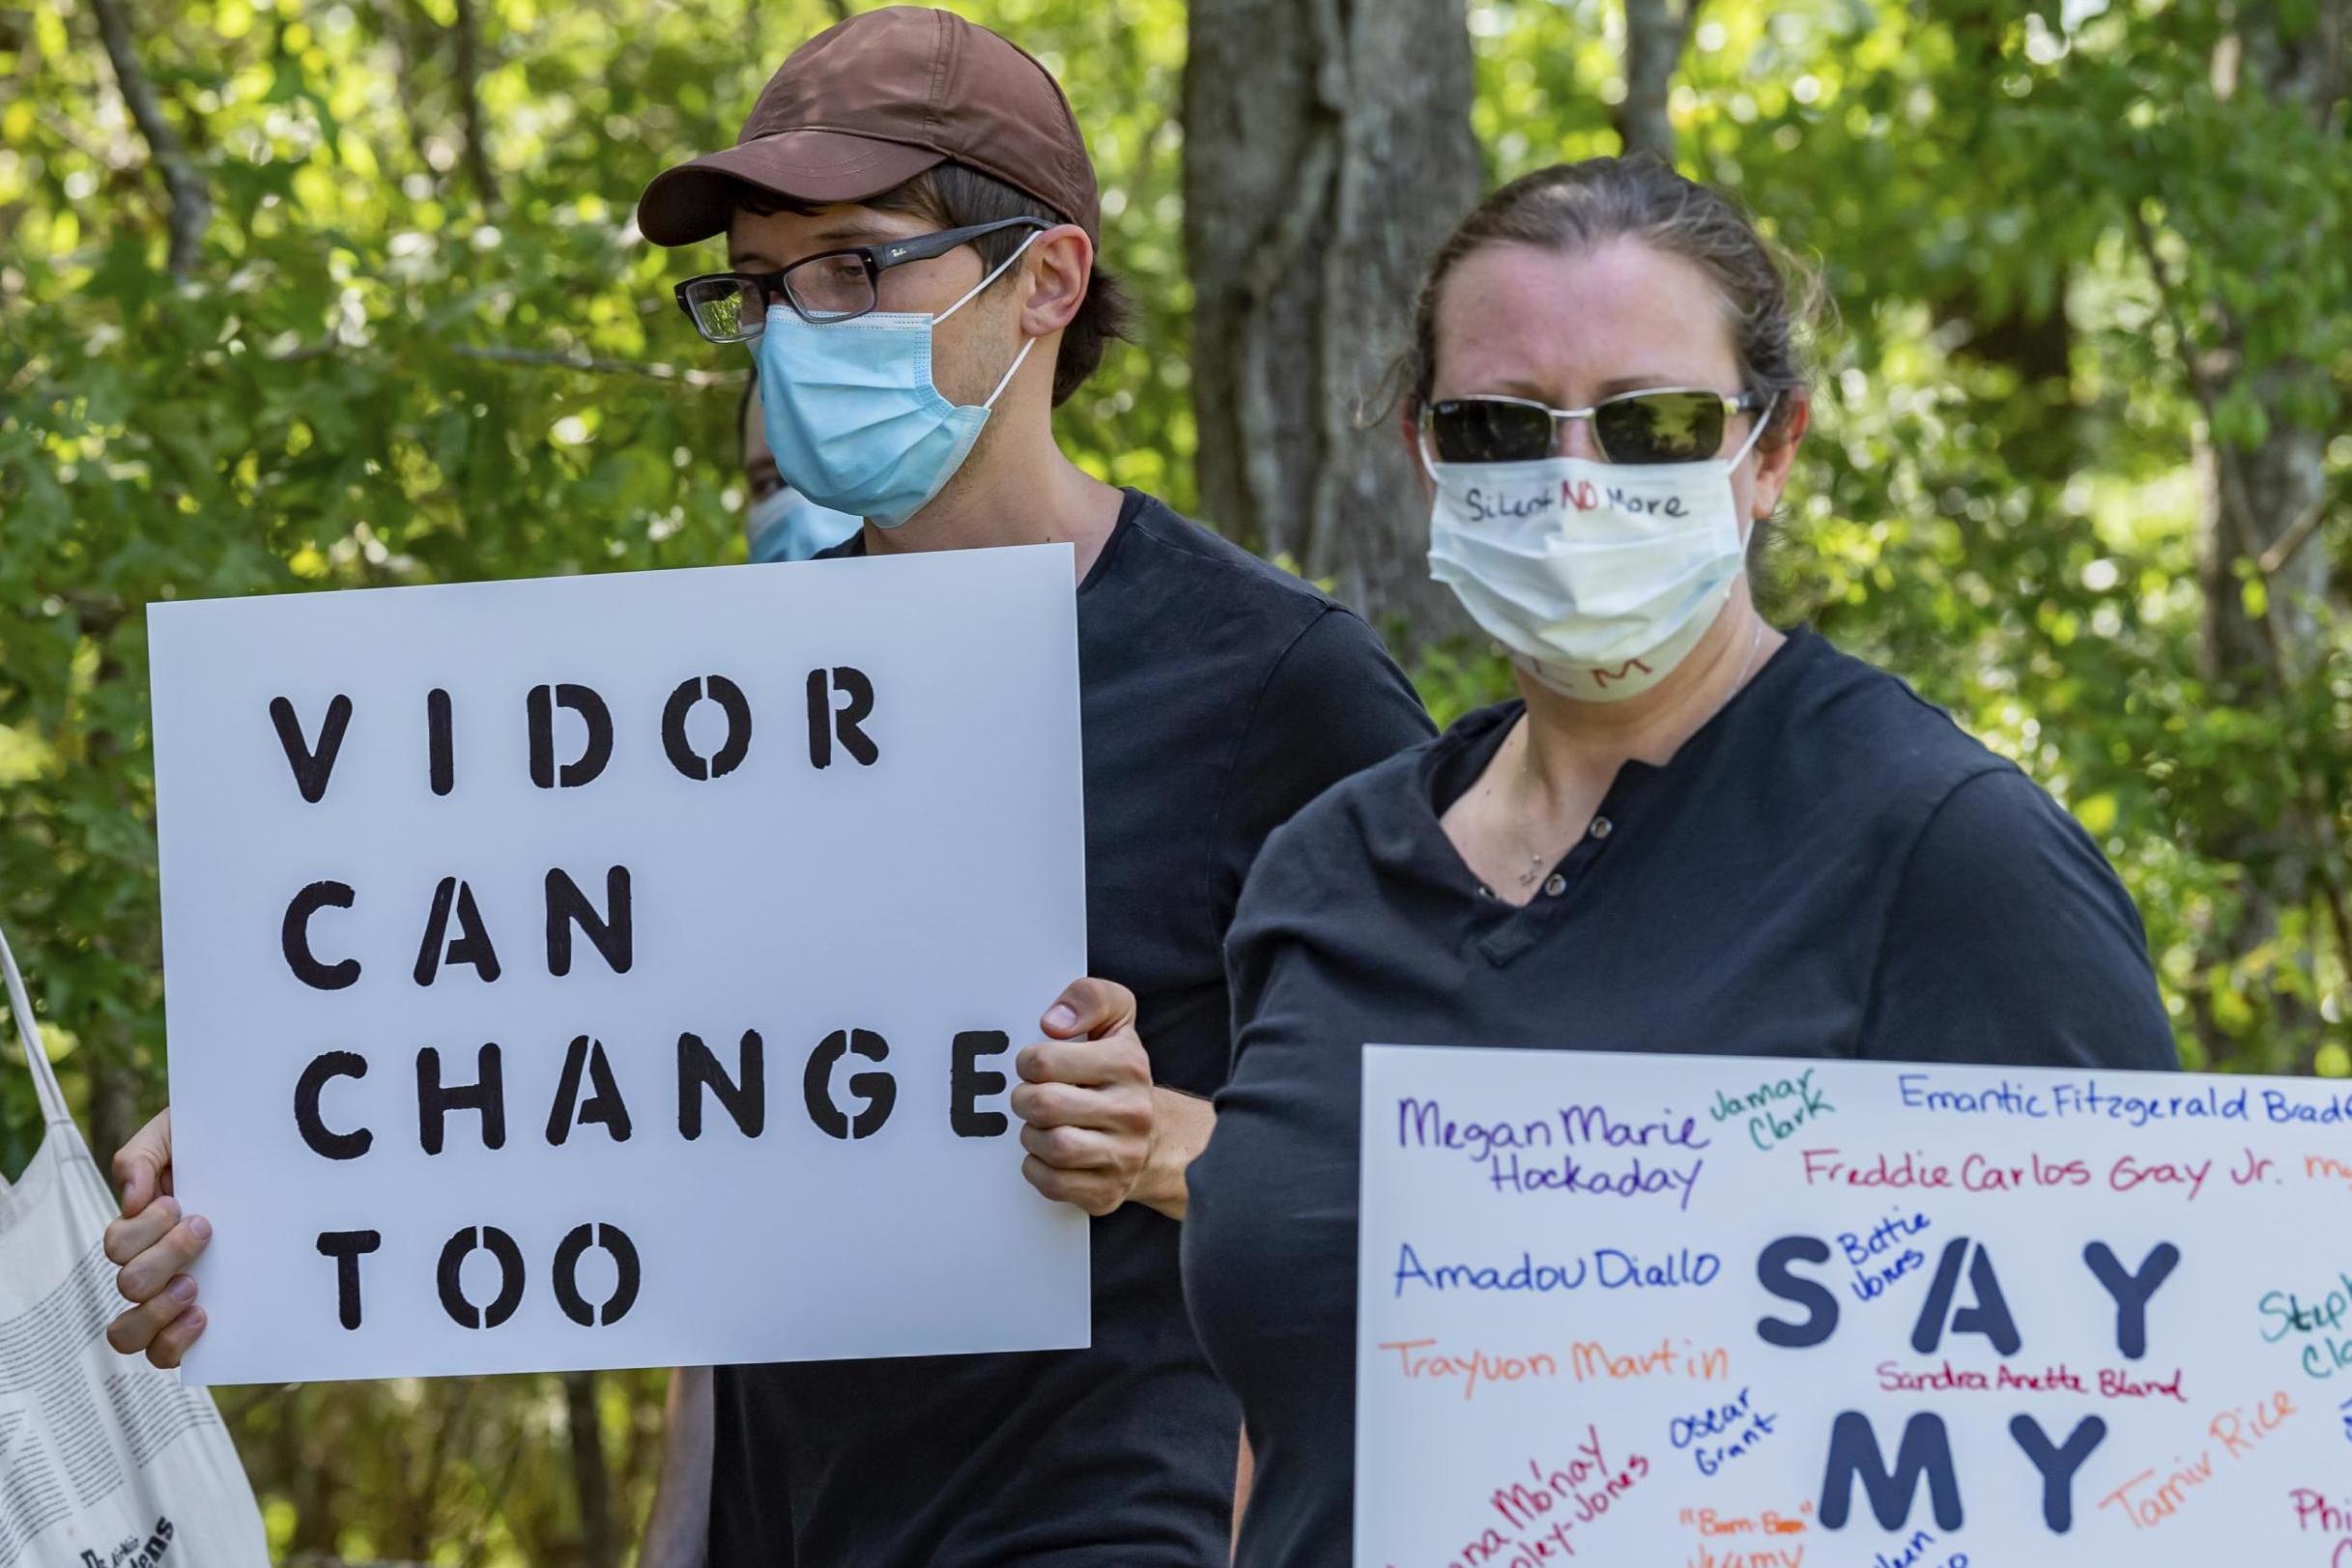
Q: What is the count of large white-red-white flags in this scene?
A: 0